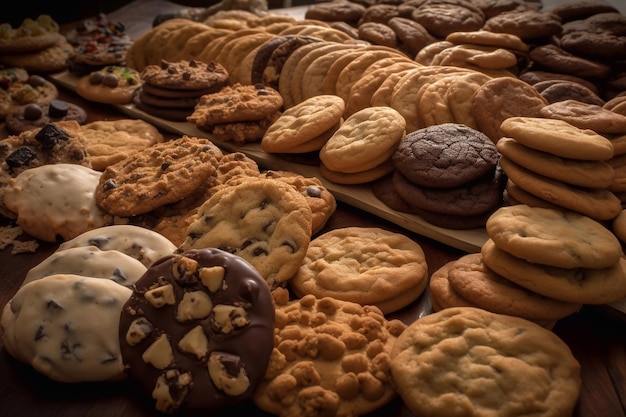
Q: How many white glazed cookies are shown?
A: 4